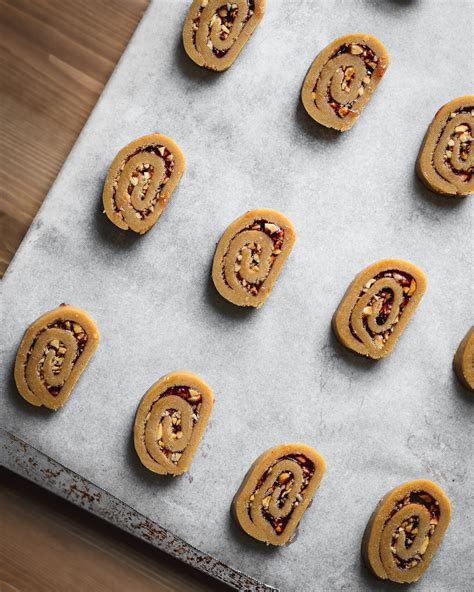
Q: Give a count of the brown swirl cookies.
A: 11